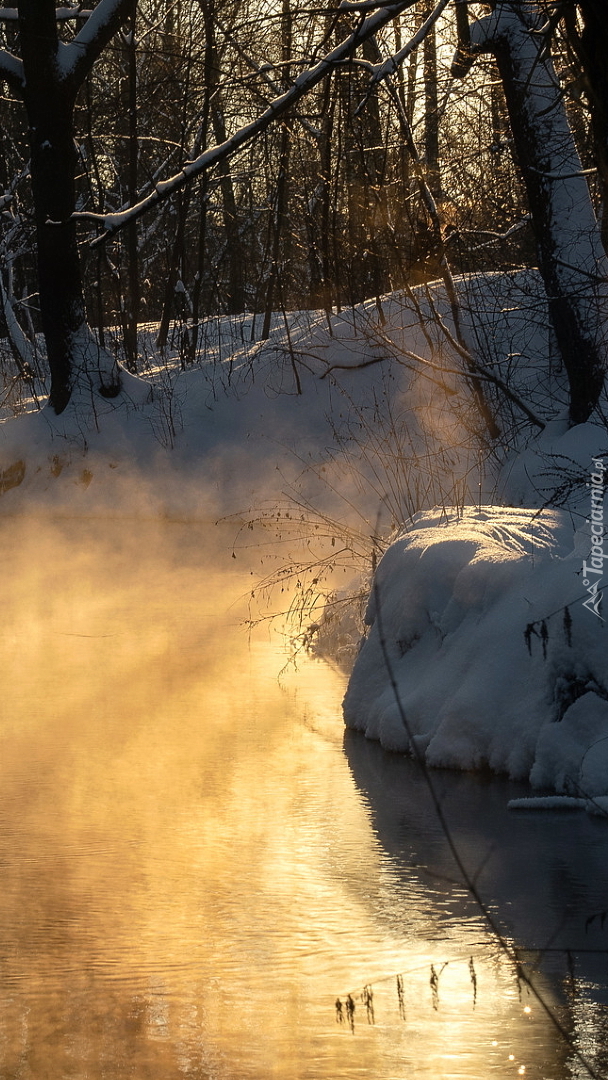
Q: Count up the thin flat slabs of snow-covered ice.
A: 1